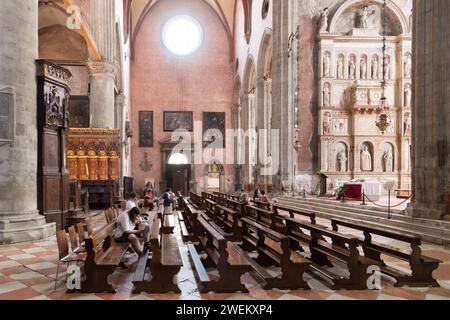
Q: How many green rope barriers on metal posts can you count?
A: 0